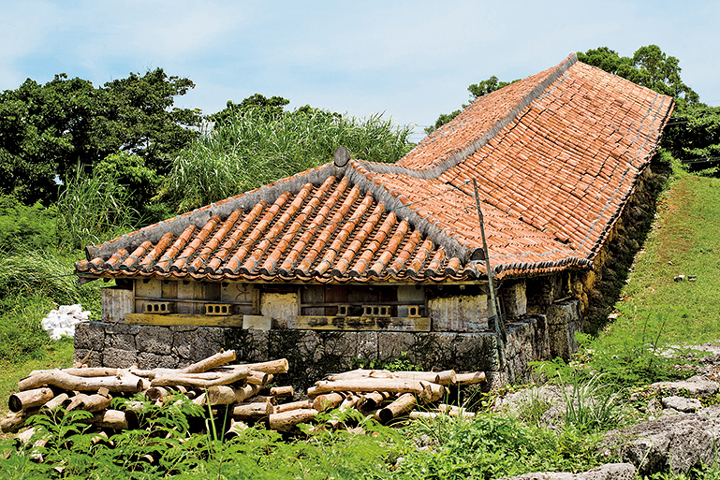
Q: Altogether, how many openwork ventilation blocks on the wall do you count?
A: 5